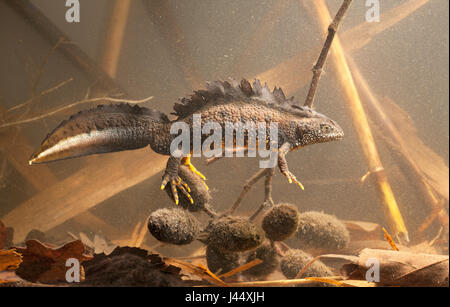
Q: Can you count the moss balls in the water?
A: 8